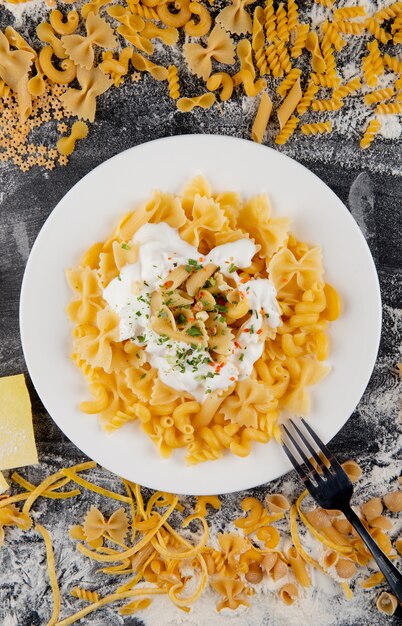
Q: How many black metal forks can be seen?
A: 1